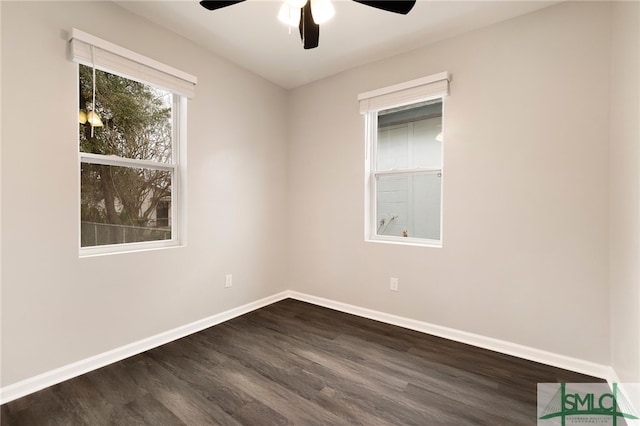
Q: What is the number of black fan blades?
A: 3